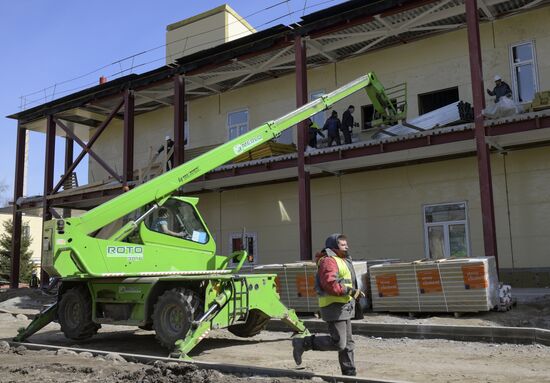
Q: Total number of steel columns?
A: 7